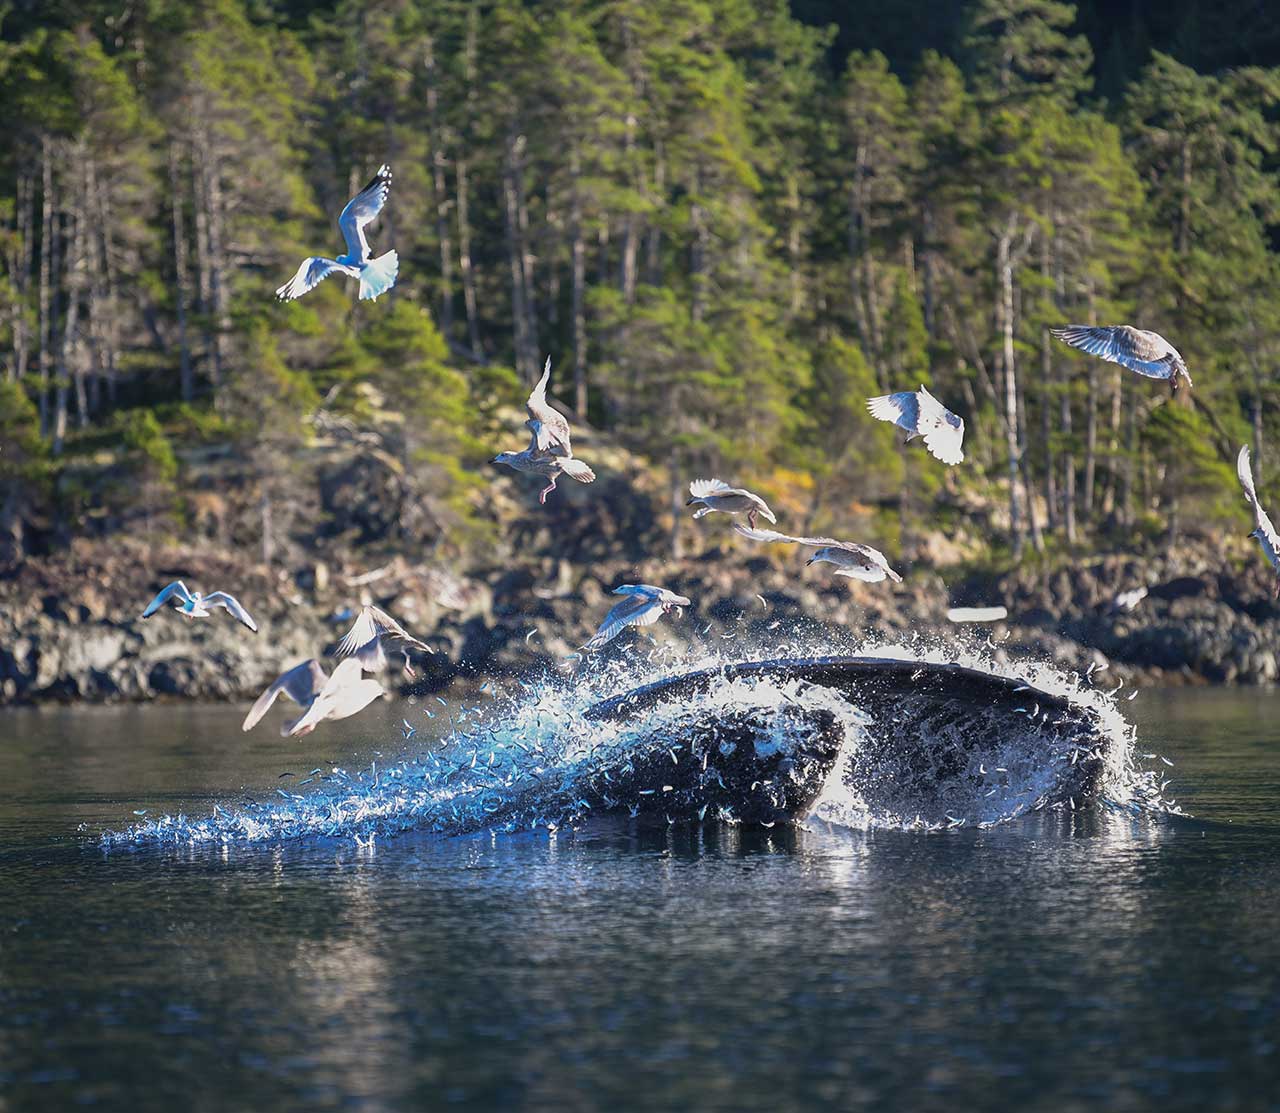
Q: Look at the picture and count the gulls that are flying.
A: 11